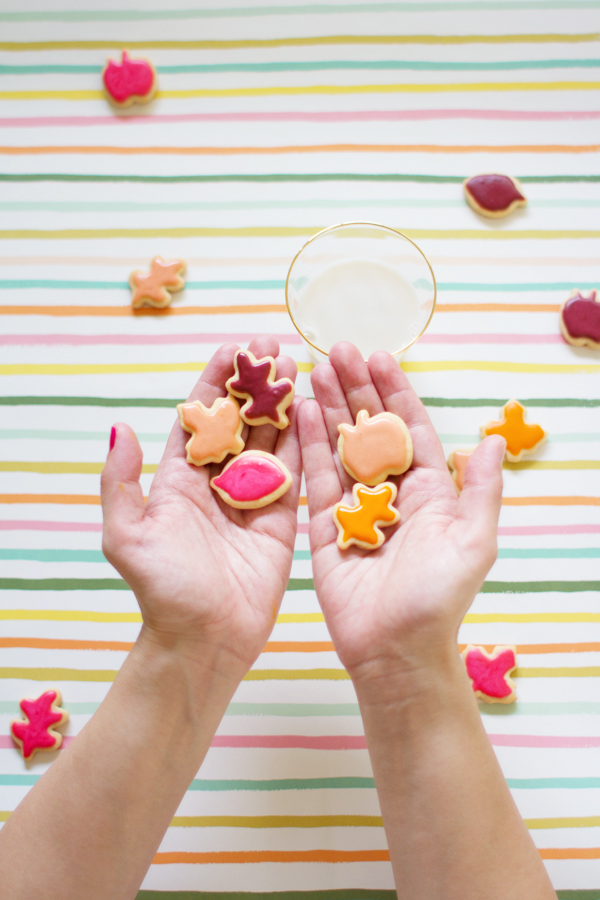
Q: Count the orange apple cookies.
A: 1